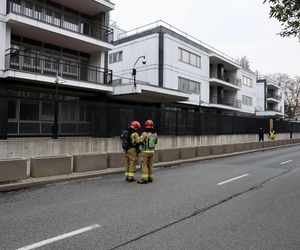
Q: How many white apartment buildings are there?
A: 3